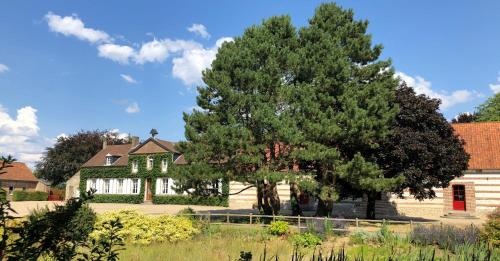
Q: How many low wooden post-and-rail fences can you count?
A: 1